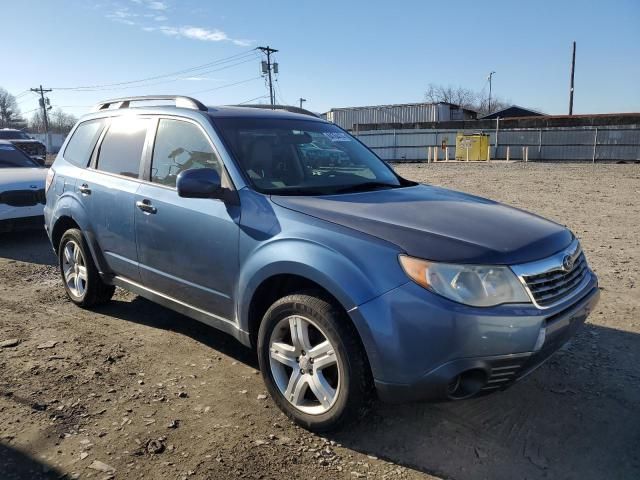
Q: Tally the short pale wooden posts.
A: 8